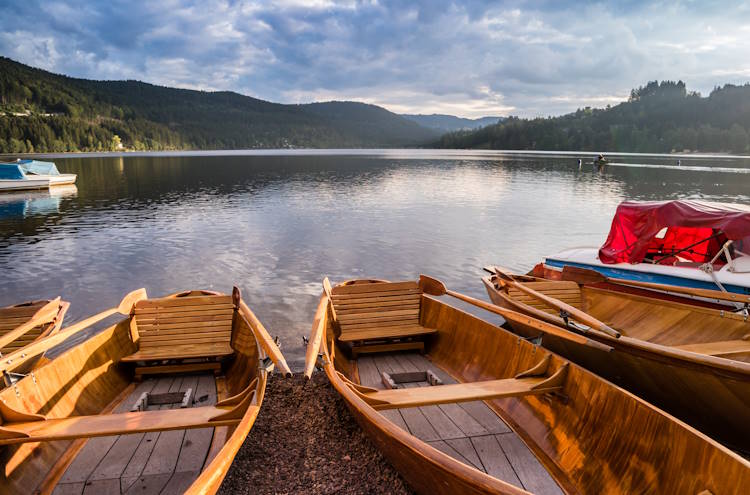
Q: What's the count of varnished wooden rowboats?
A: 4